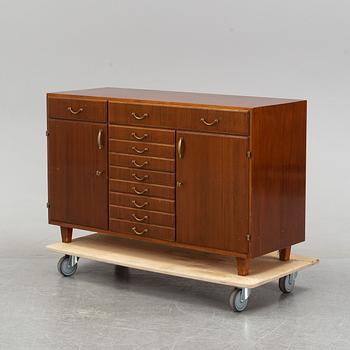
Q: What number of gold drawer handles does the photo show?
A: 11